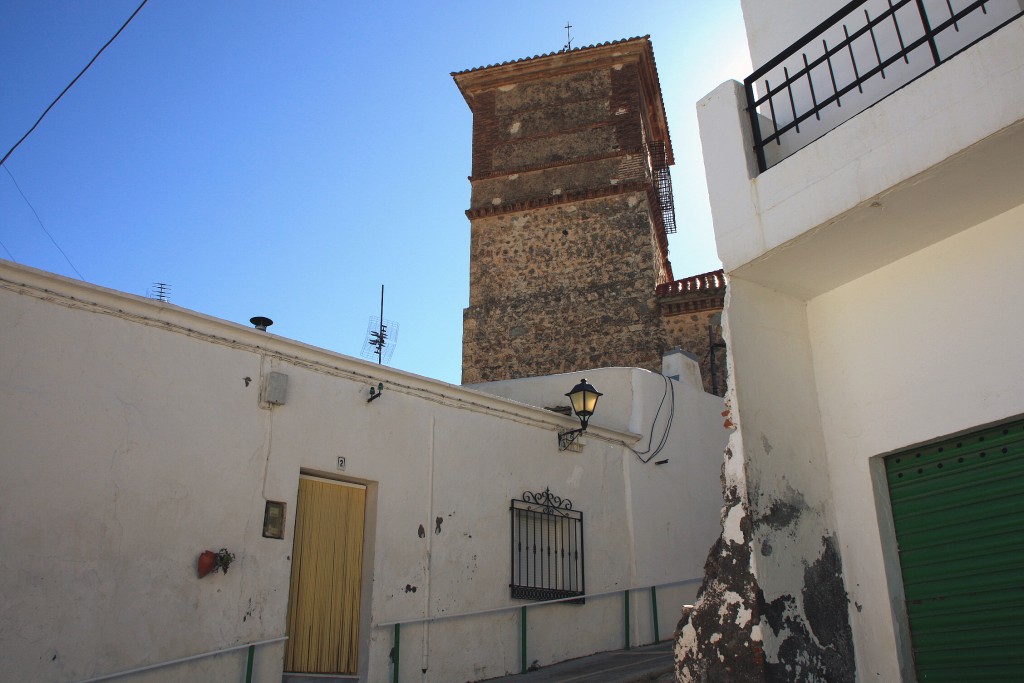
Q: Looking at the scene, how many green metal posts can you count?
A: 5